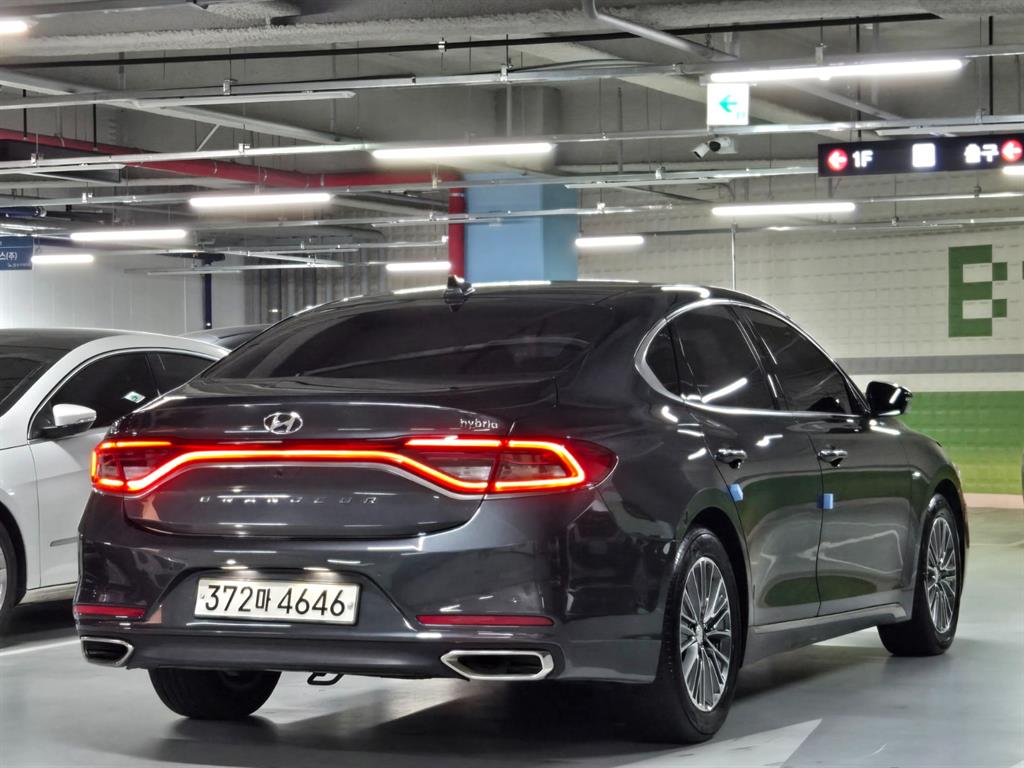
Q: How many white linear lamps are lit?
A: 10